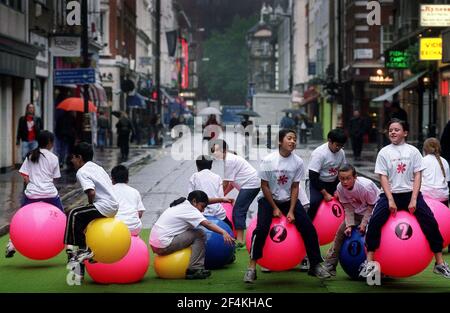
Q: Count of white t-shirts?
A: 11